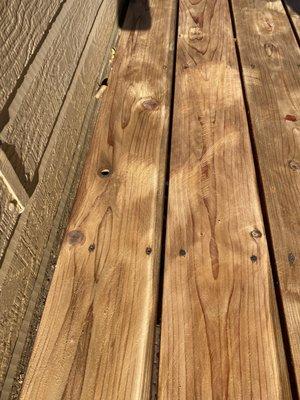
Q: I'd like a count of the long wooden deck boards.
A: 3